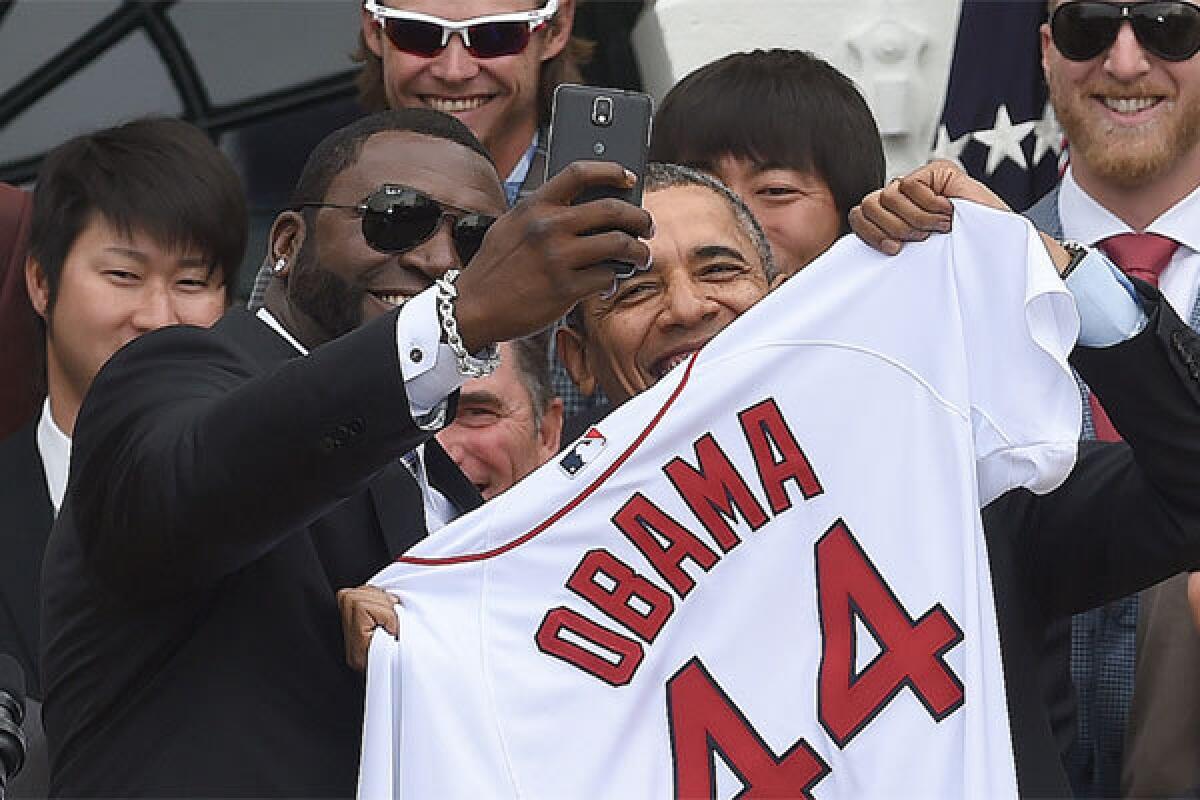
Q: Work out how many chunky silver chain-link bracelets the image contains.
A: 1